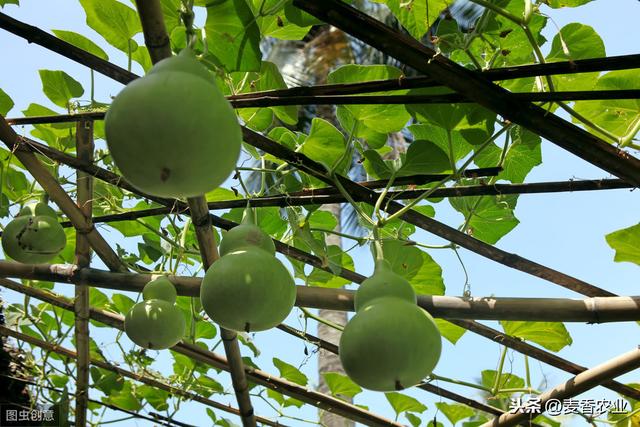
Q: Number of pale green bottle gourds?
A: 5